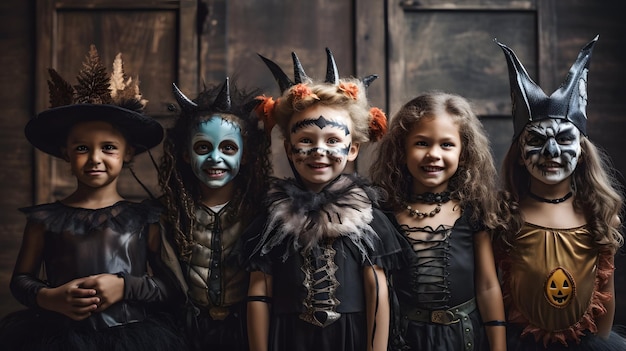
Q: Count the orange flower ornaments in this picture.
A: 4